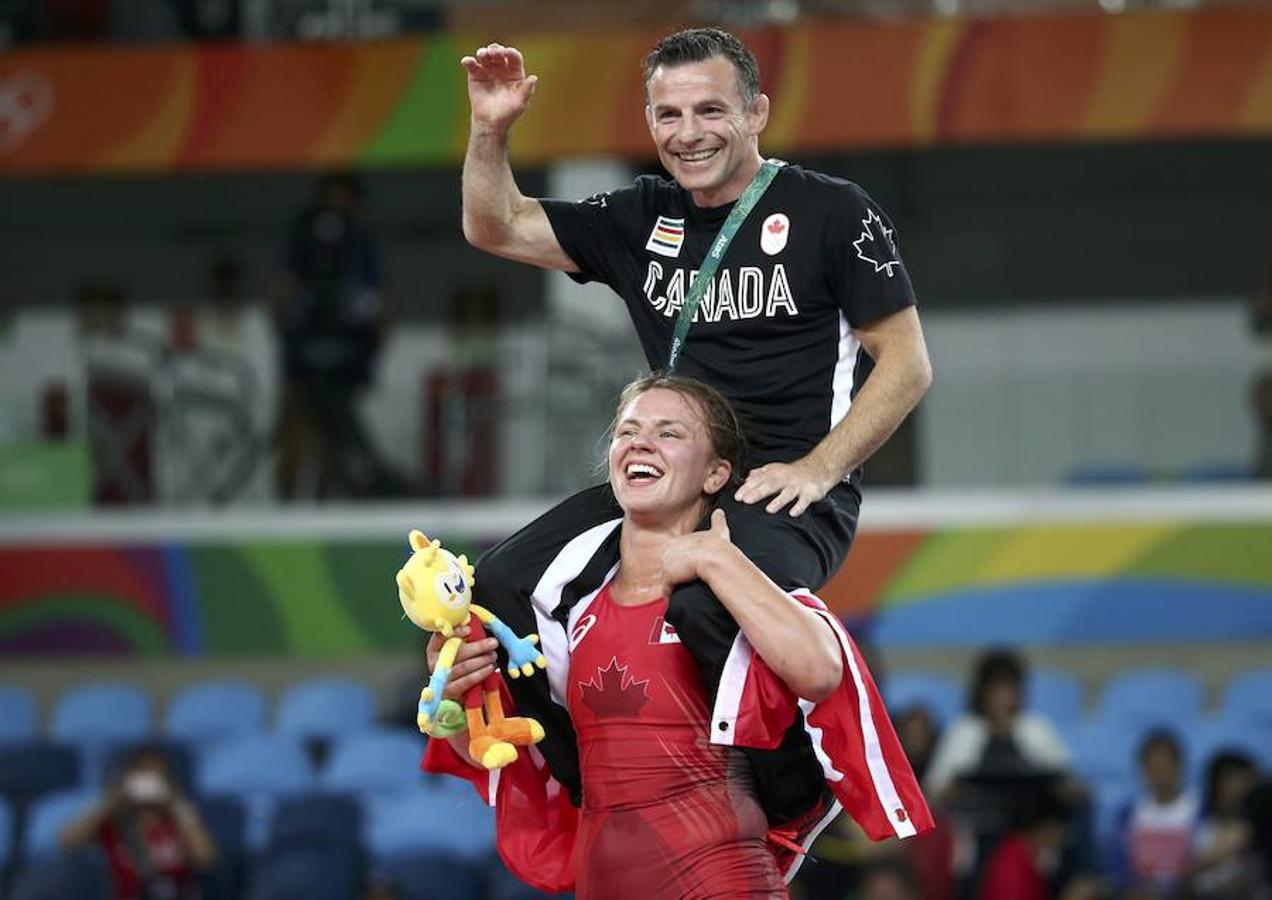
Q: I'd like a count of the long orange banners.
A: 1